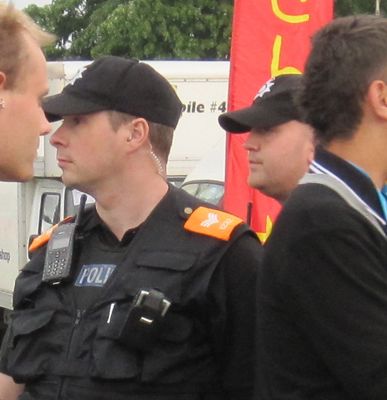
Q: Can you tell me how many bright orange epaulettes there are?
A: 2